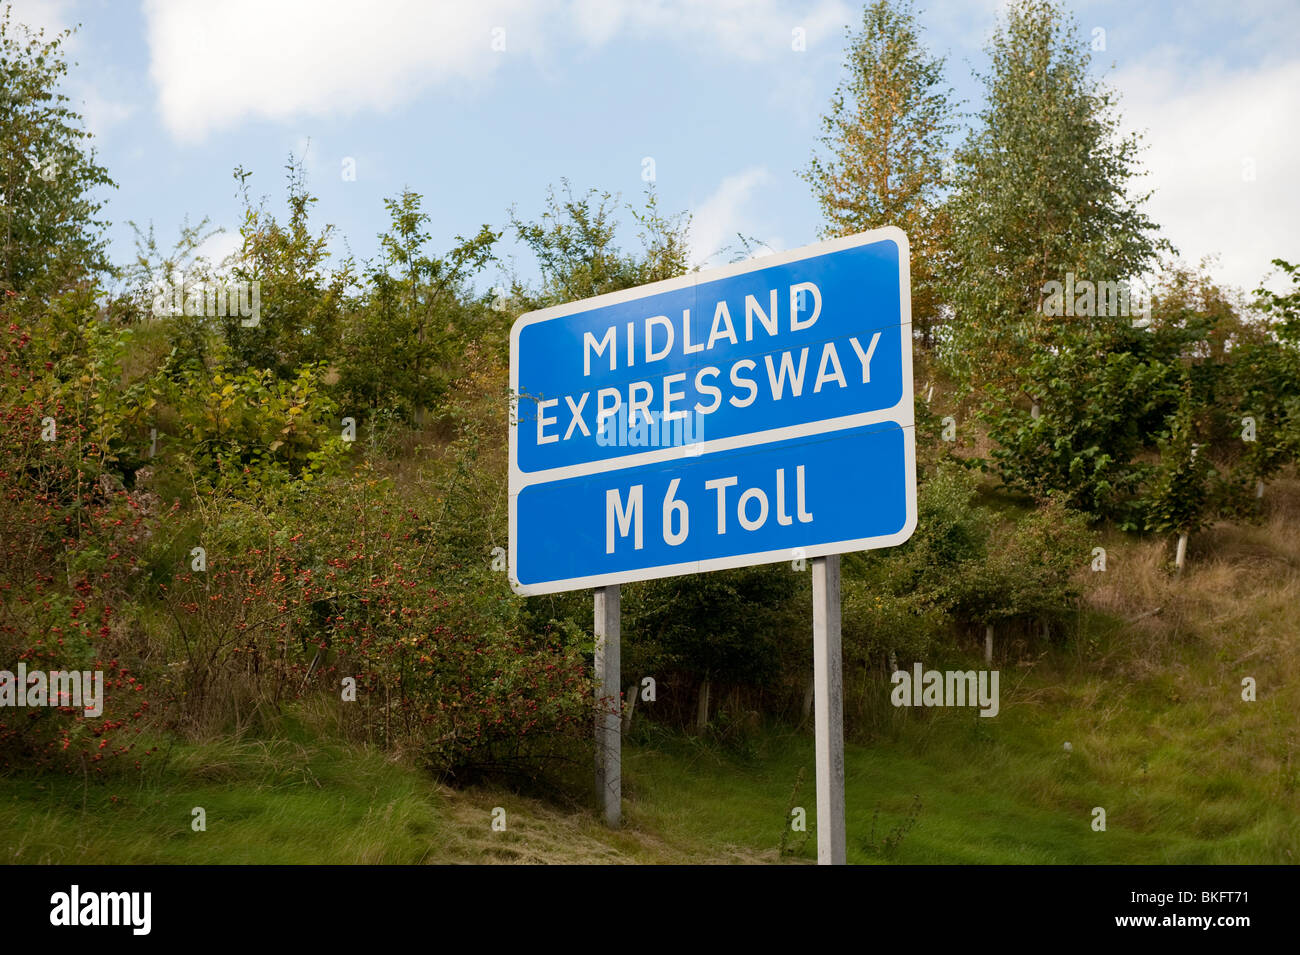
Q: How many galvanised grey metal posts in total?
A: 2